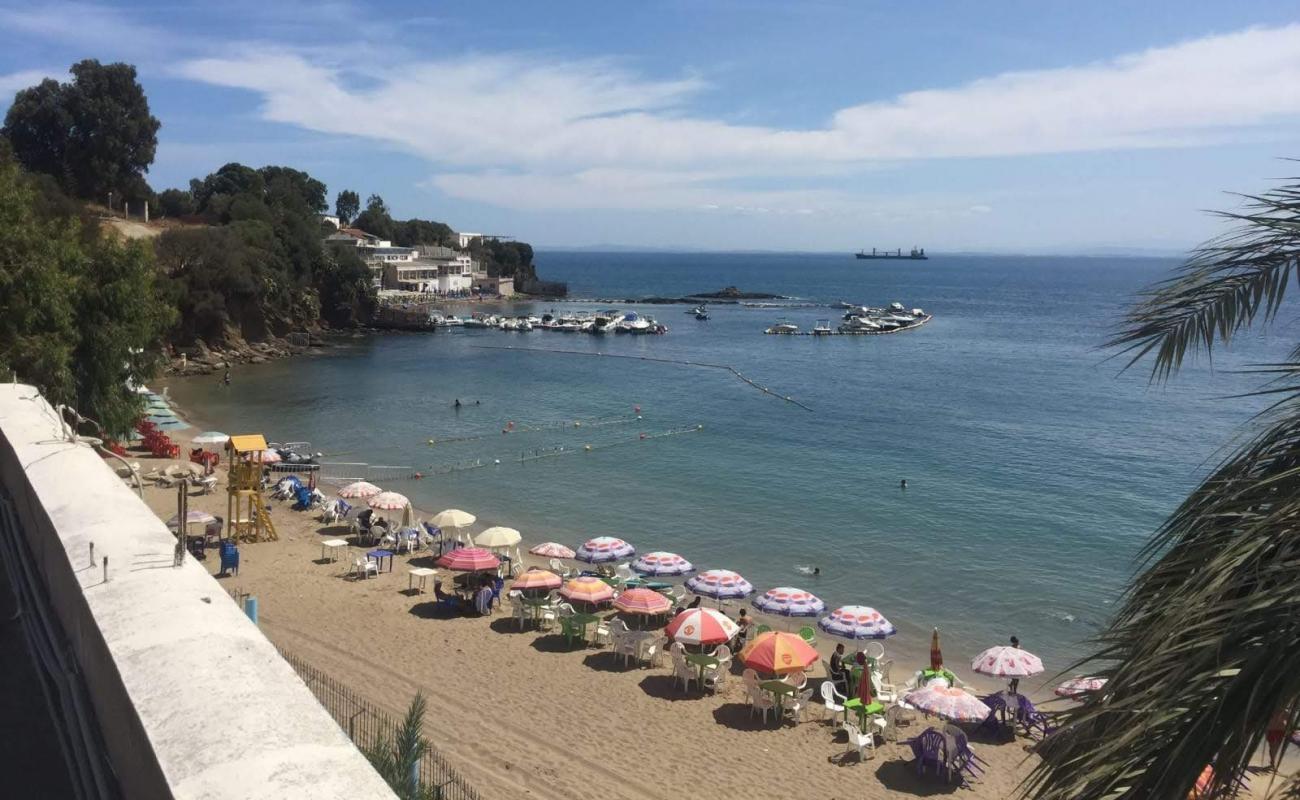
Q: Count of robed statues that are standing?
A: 0